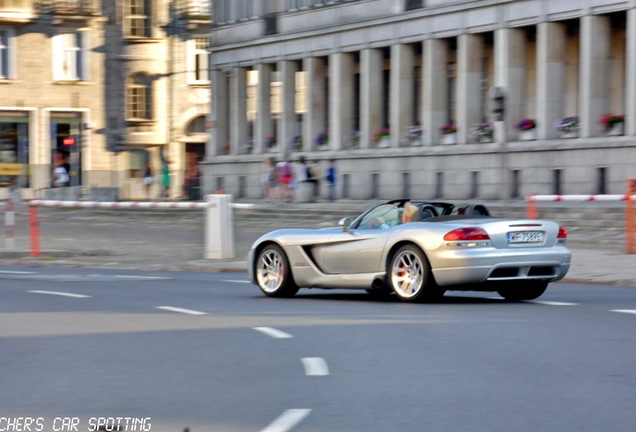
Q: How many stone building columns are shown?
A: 14